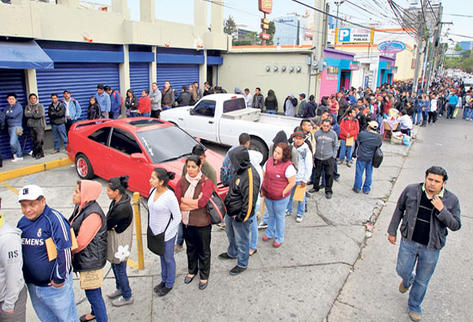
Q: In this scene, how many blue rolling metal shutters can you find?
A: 4